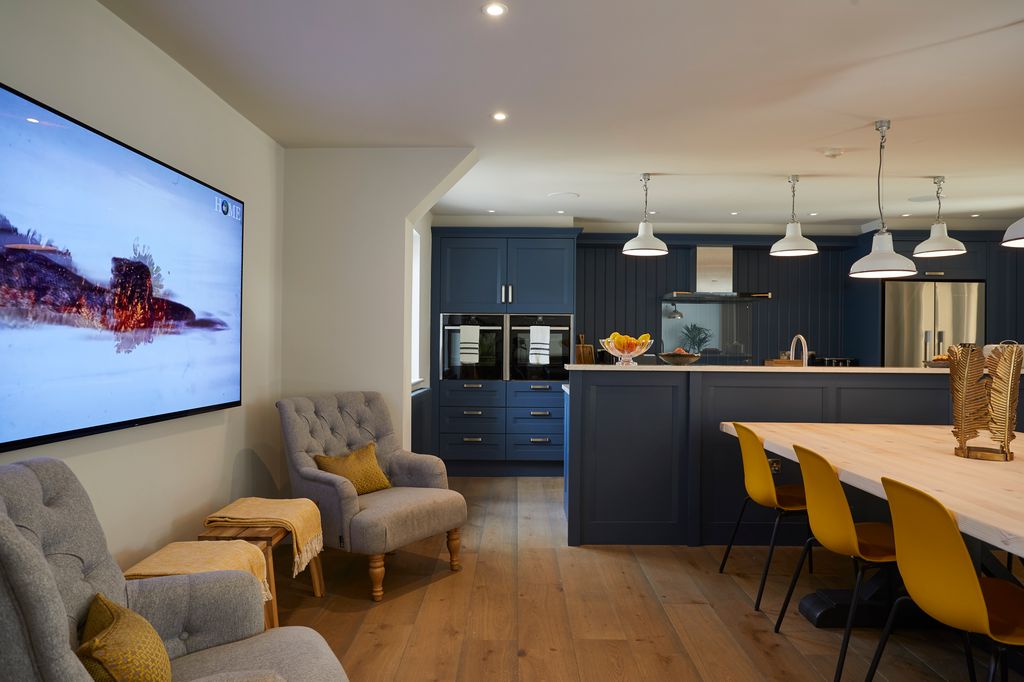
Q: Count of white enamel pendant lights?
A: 5